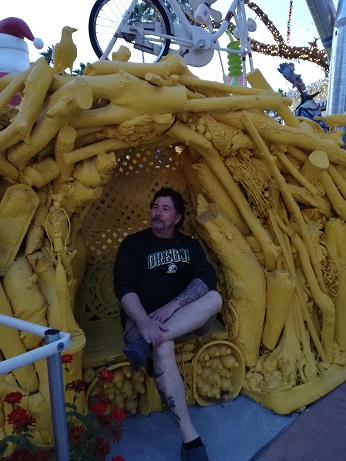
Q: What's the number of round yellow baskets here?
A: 2